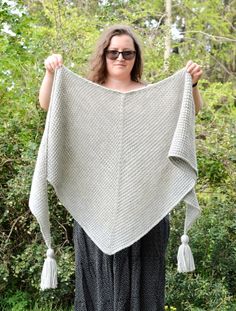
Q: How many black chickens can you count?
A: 0